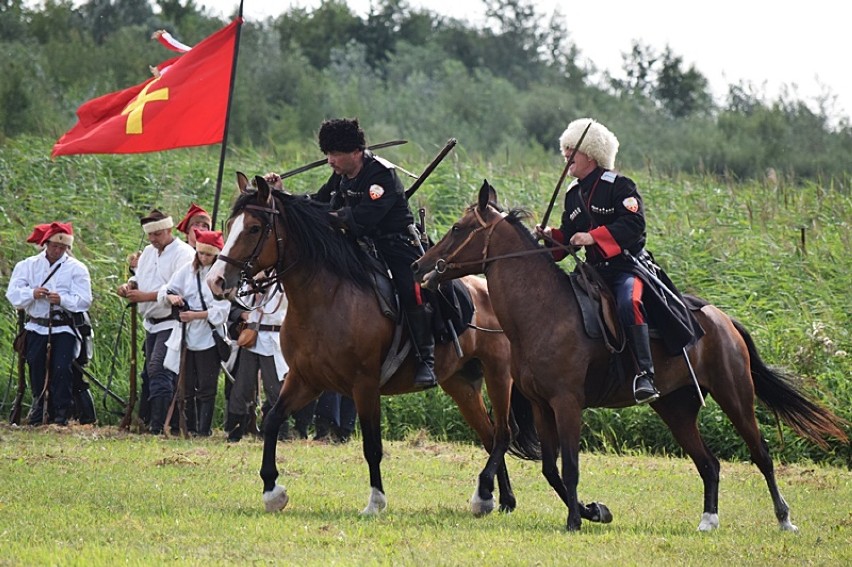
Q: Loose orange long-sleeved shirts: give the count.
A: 0